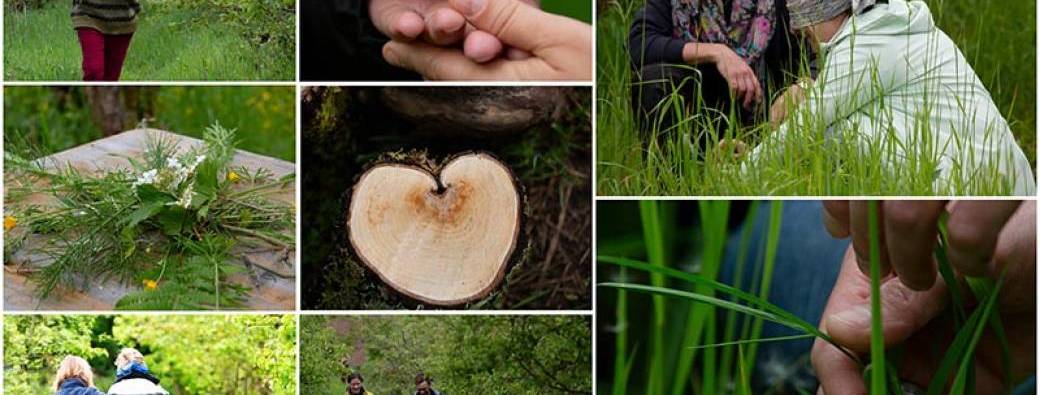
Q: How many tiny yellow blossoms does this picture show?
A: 3